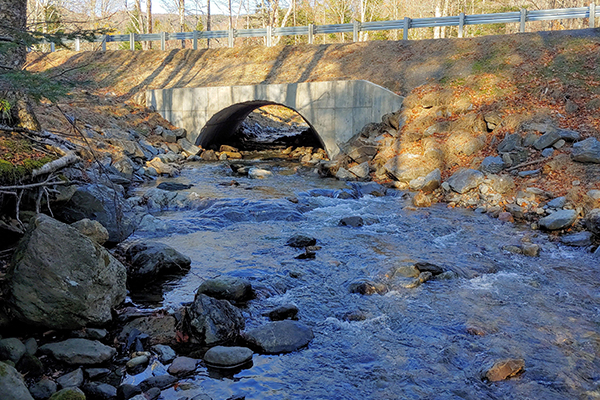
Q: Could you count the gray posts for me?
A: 14